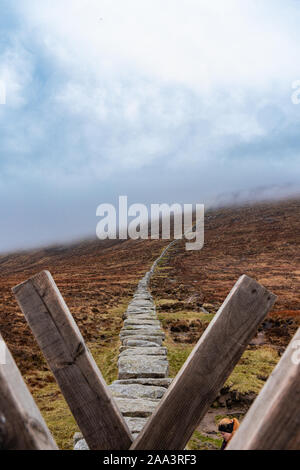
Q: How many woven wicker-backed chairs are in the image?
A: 0